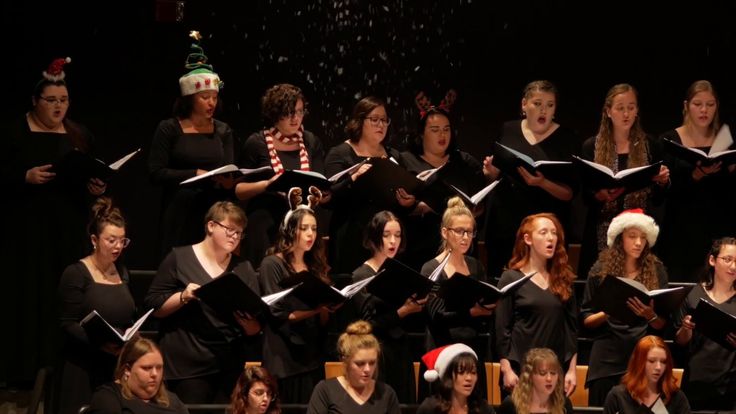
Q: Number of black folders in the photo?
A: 15